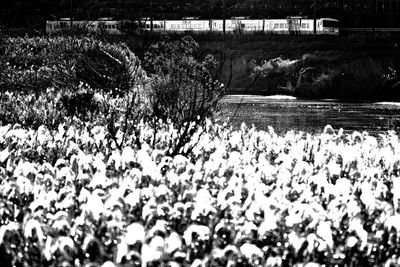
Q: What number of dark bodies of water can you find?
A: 1